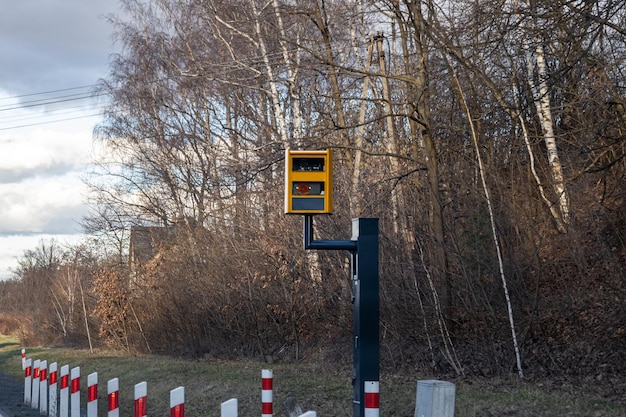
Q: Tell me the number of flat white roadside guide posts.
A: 13